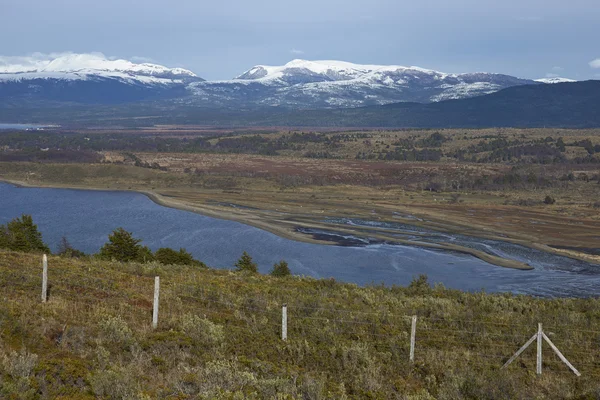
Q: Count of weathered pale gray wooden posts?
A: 5